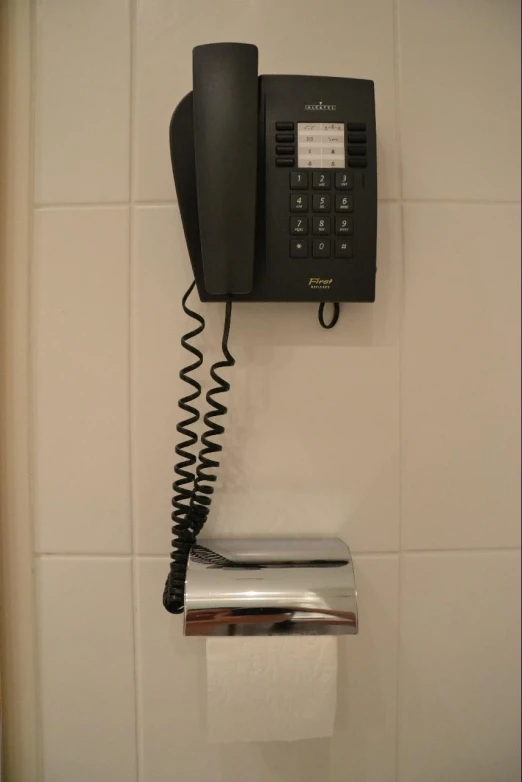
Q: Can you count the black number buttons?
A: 10